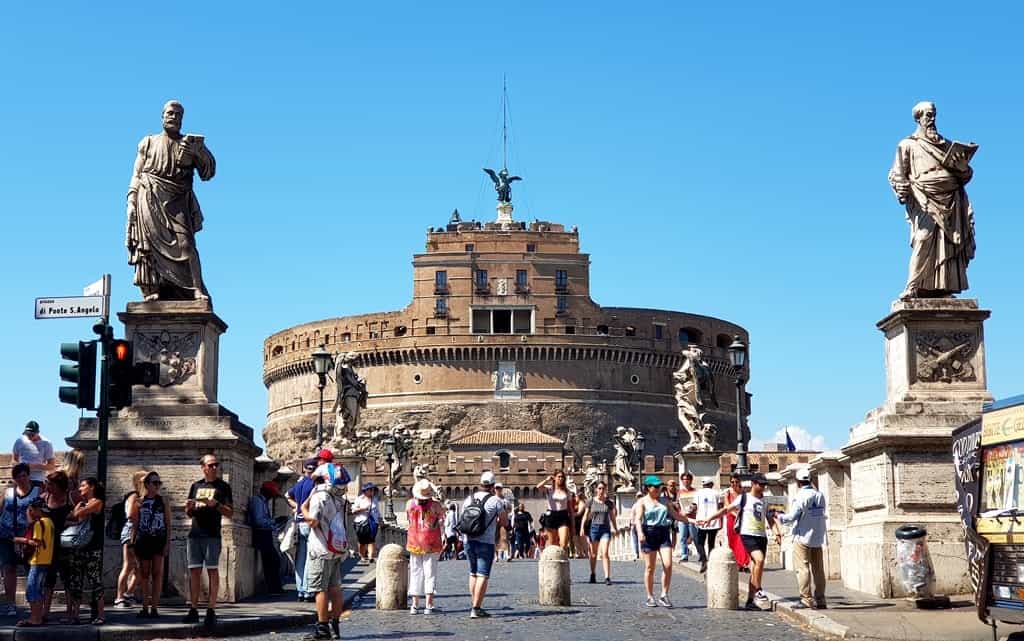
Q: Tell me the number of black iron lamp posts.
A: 4